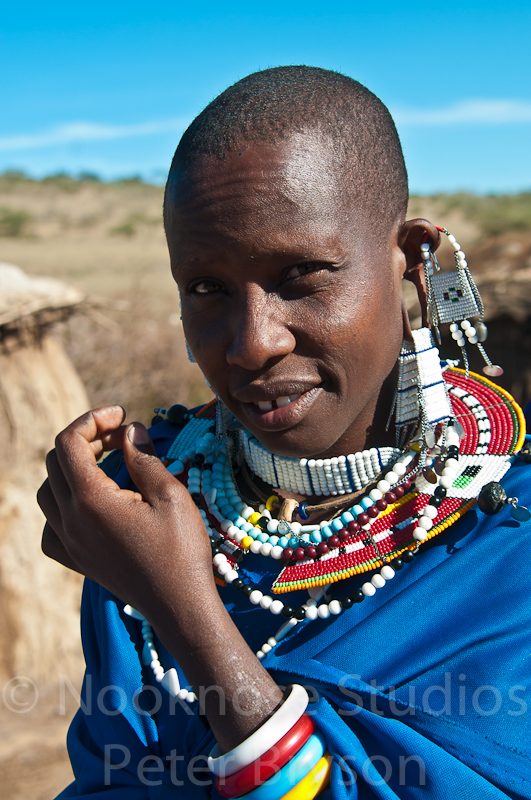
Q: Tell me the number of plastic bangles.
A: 4